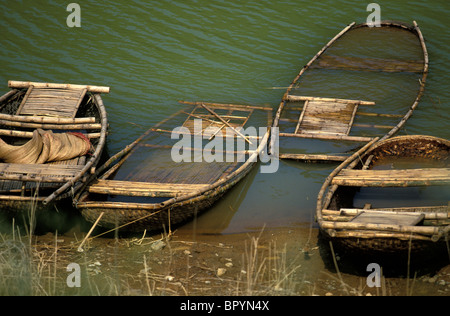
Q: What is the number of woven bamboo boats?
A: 4